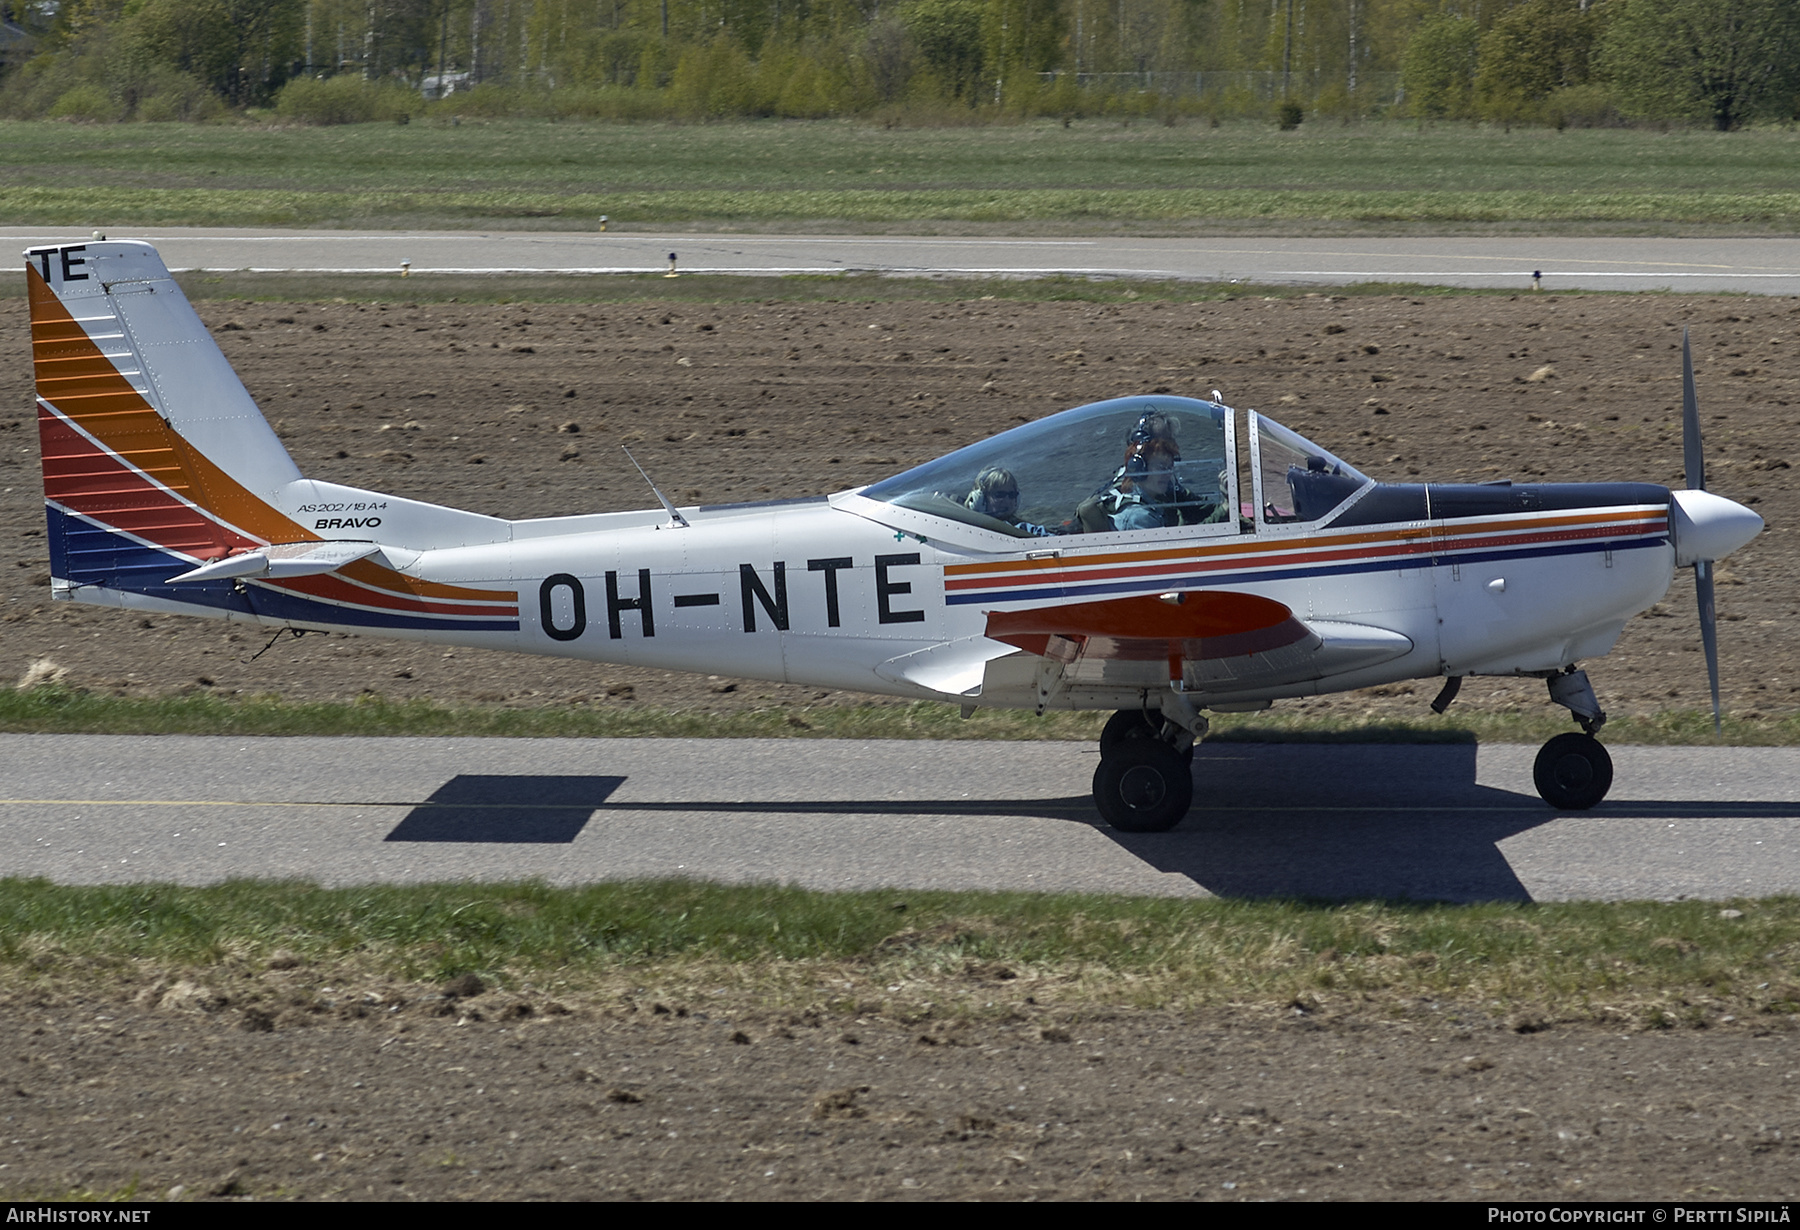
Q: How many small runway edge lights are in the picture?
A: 4